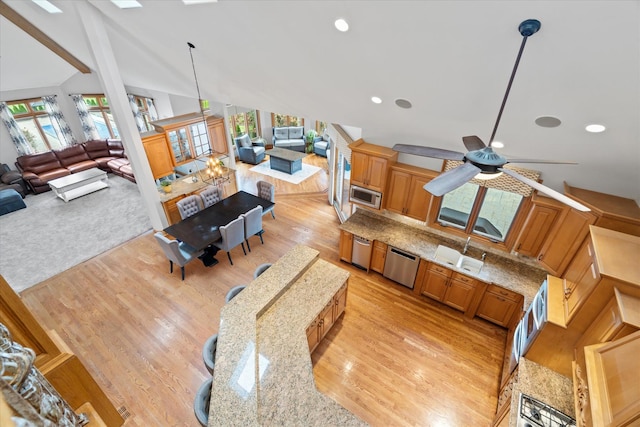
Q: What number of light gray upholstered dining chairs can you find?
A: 6